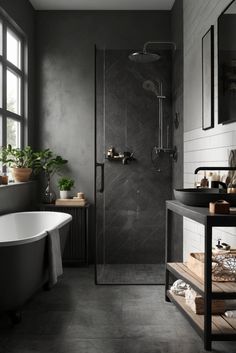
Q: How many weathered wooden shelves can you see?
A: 2